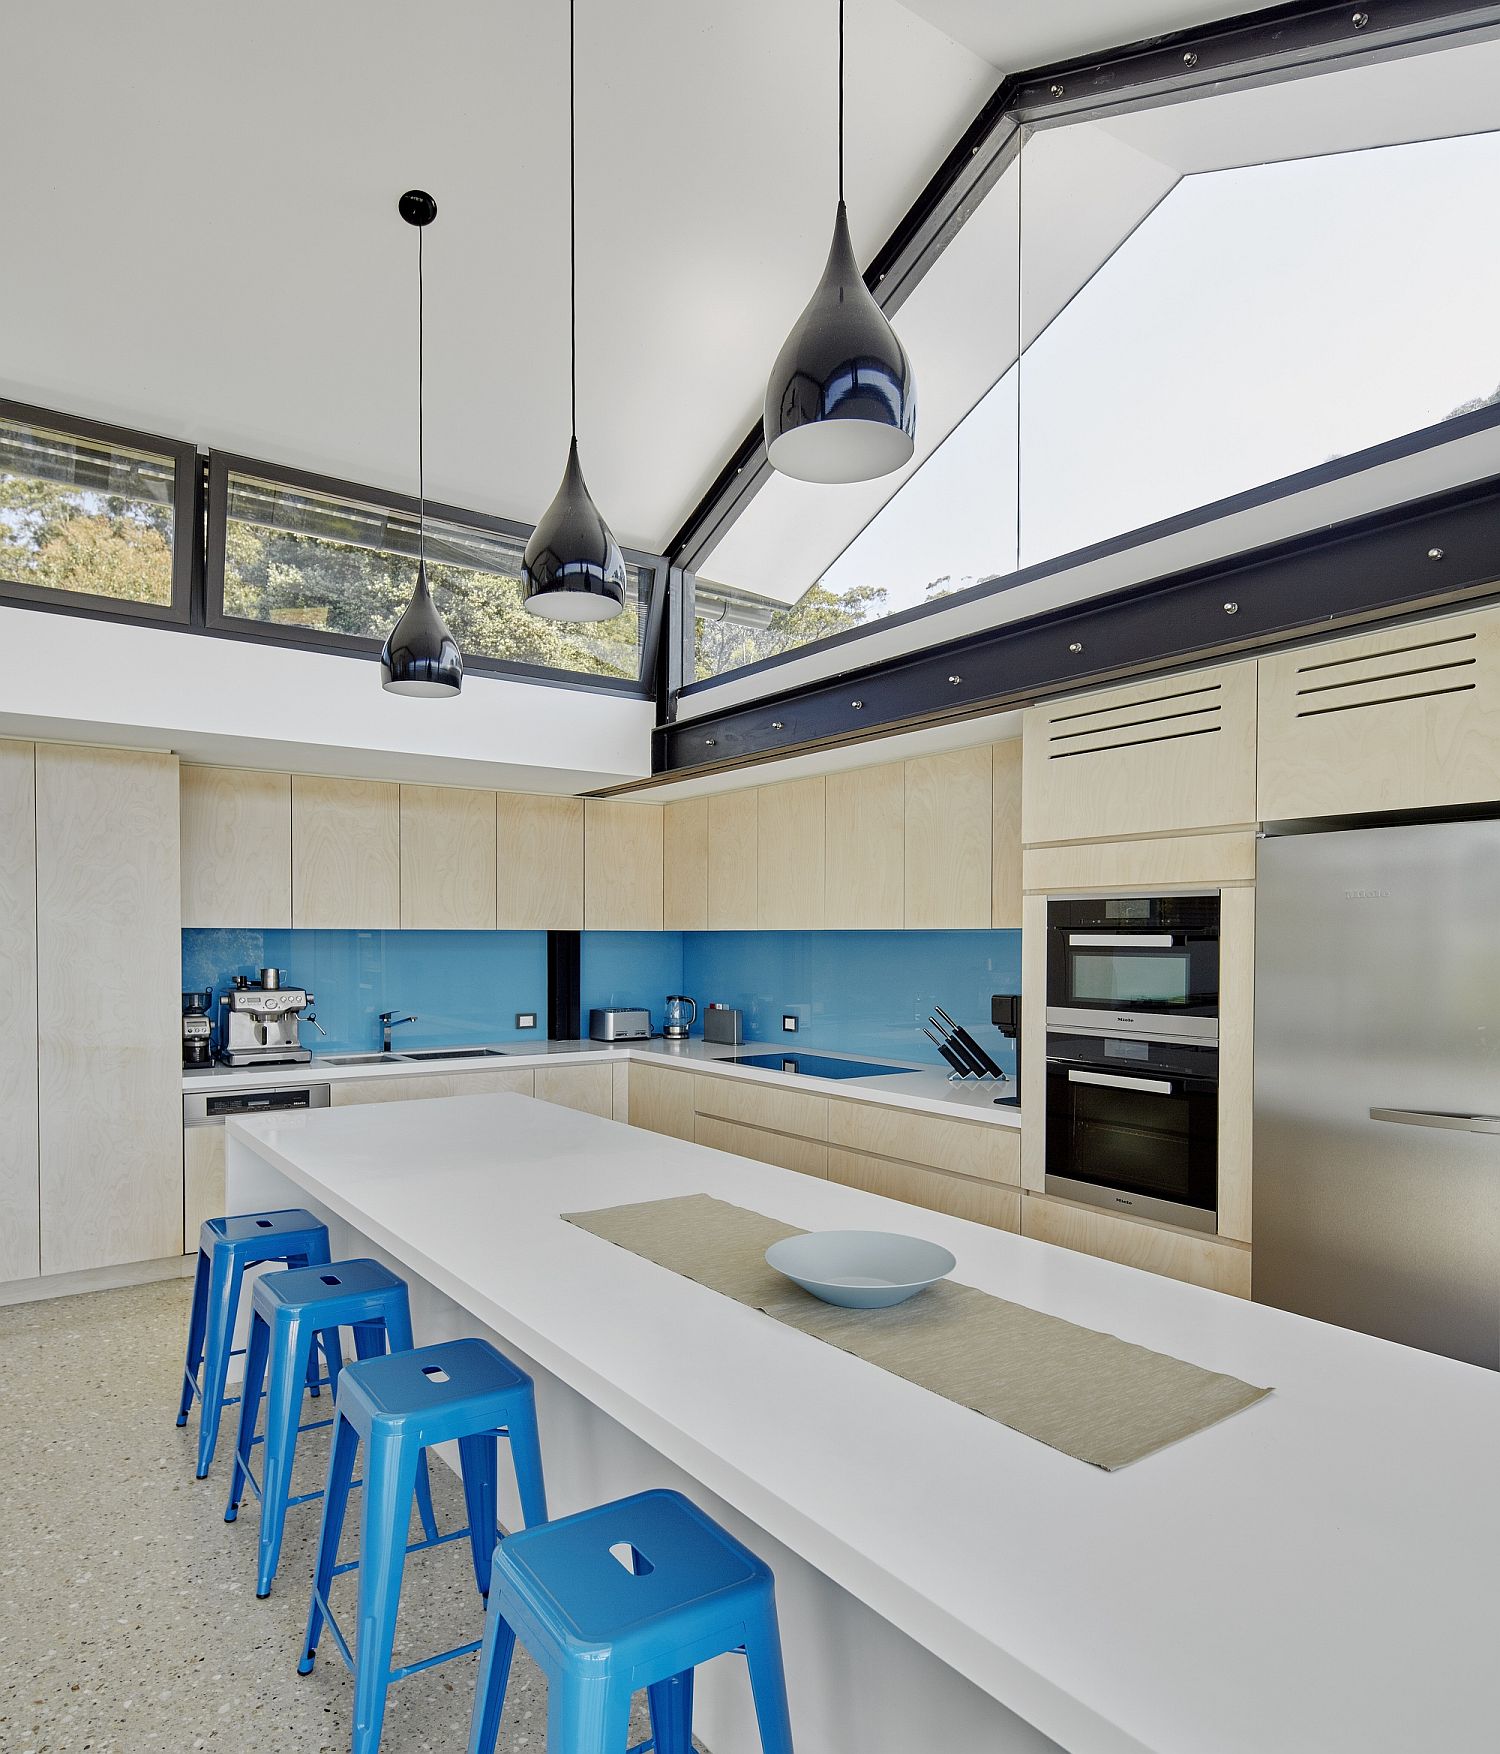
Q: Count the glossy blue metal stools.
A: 4